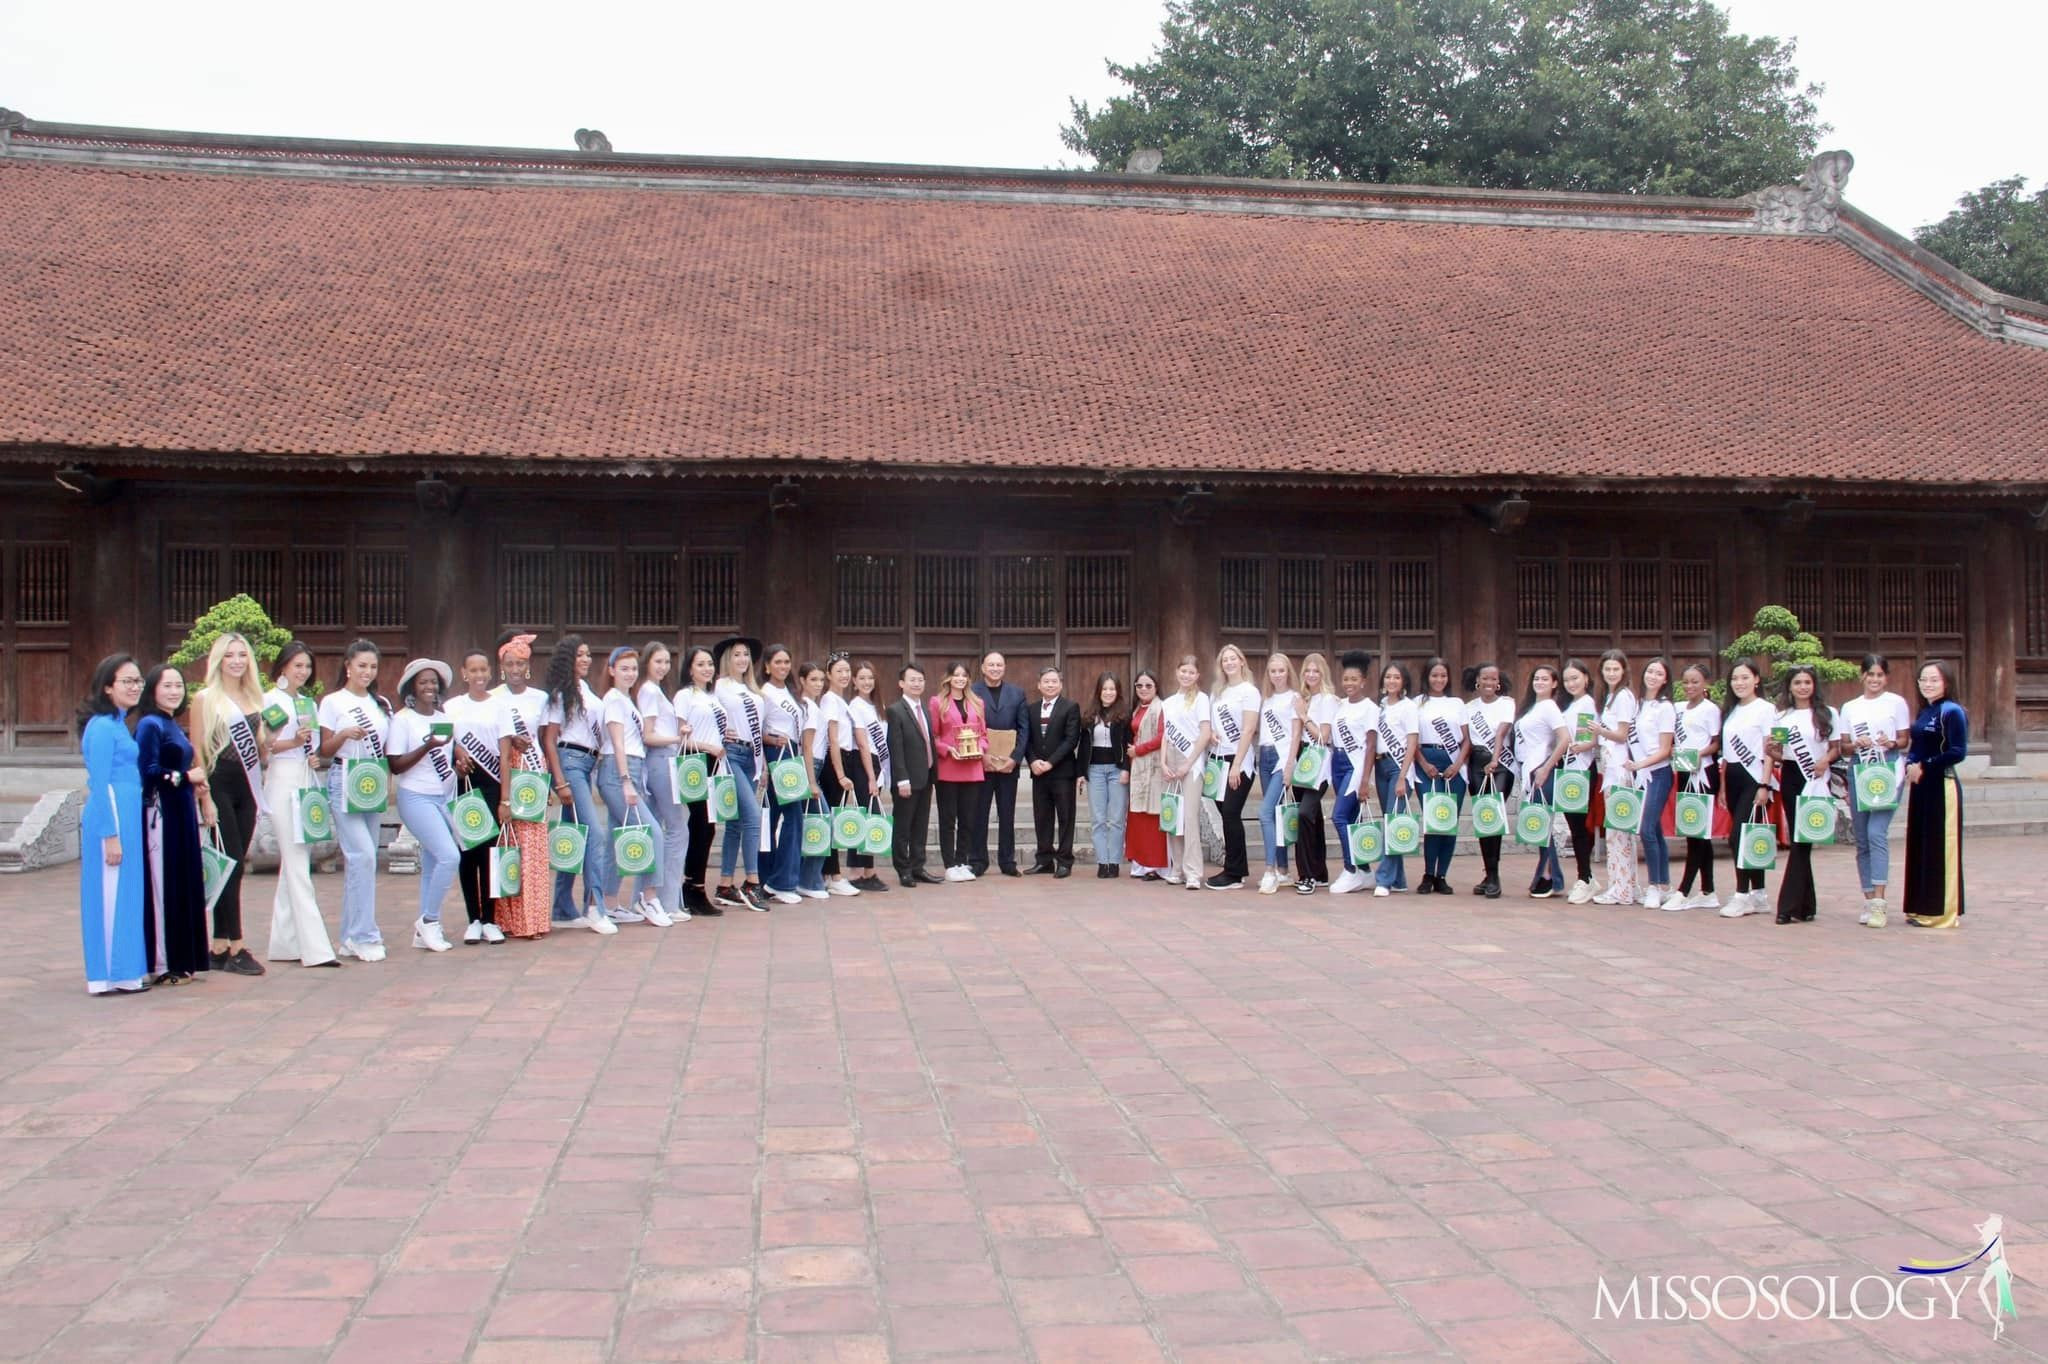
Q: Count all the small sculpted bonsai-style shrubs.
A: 2